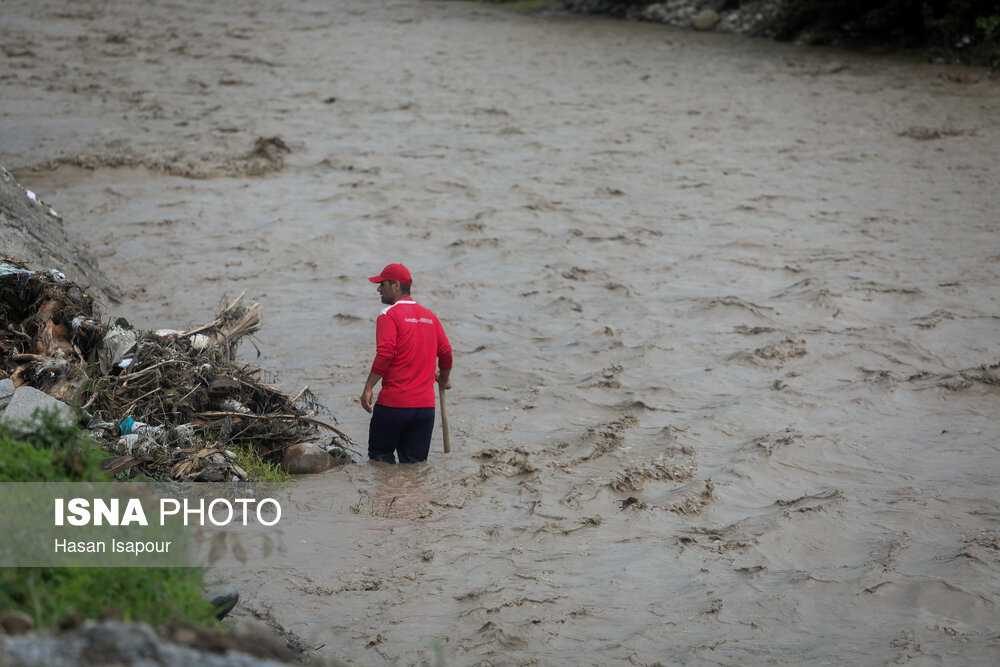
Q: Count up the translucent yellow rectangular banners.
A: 0